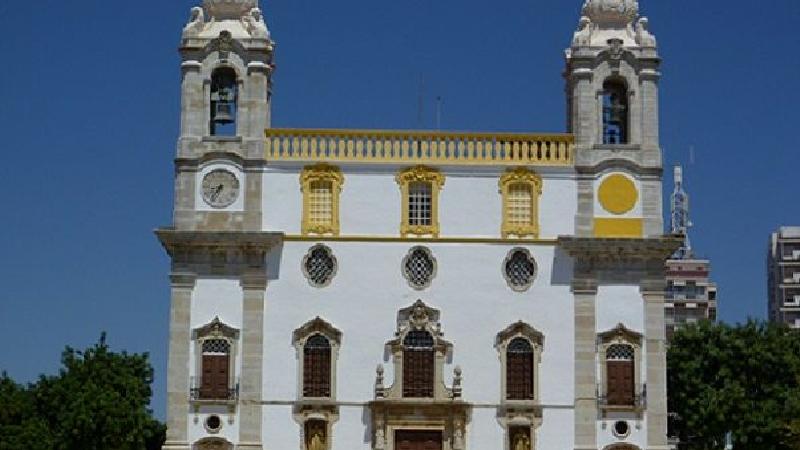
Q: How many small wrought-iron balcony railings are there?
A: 2